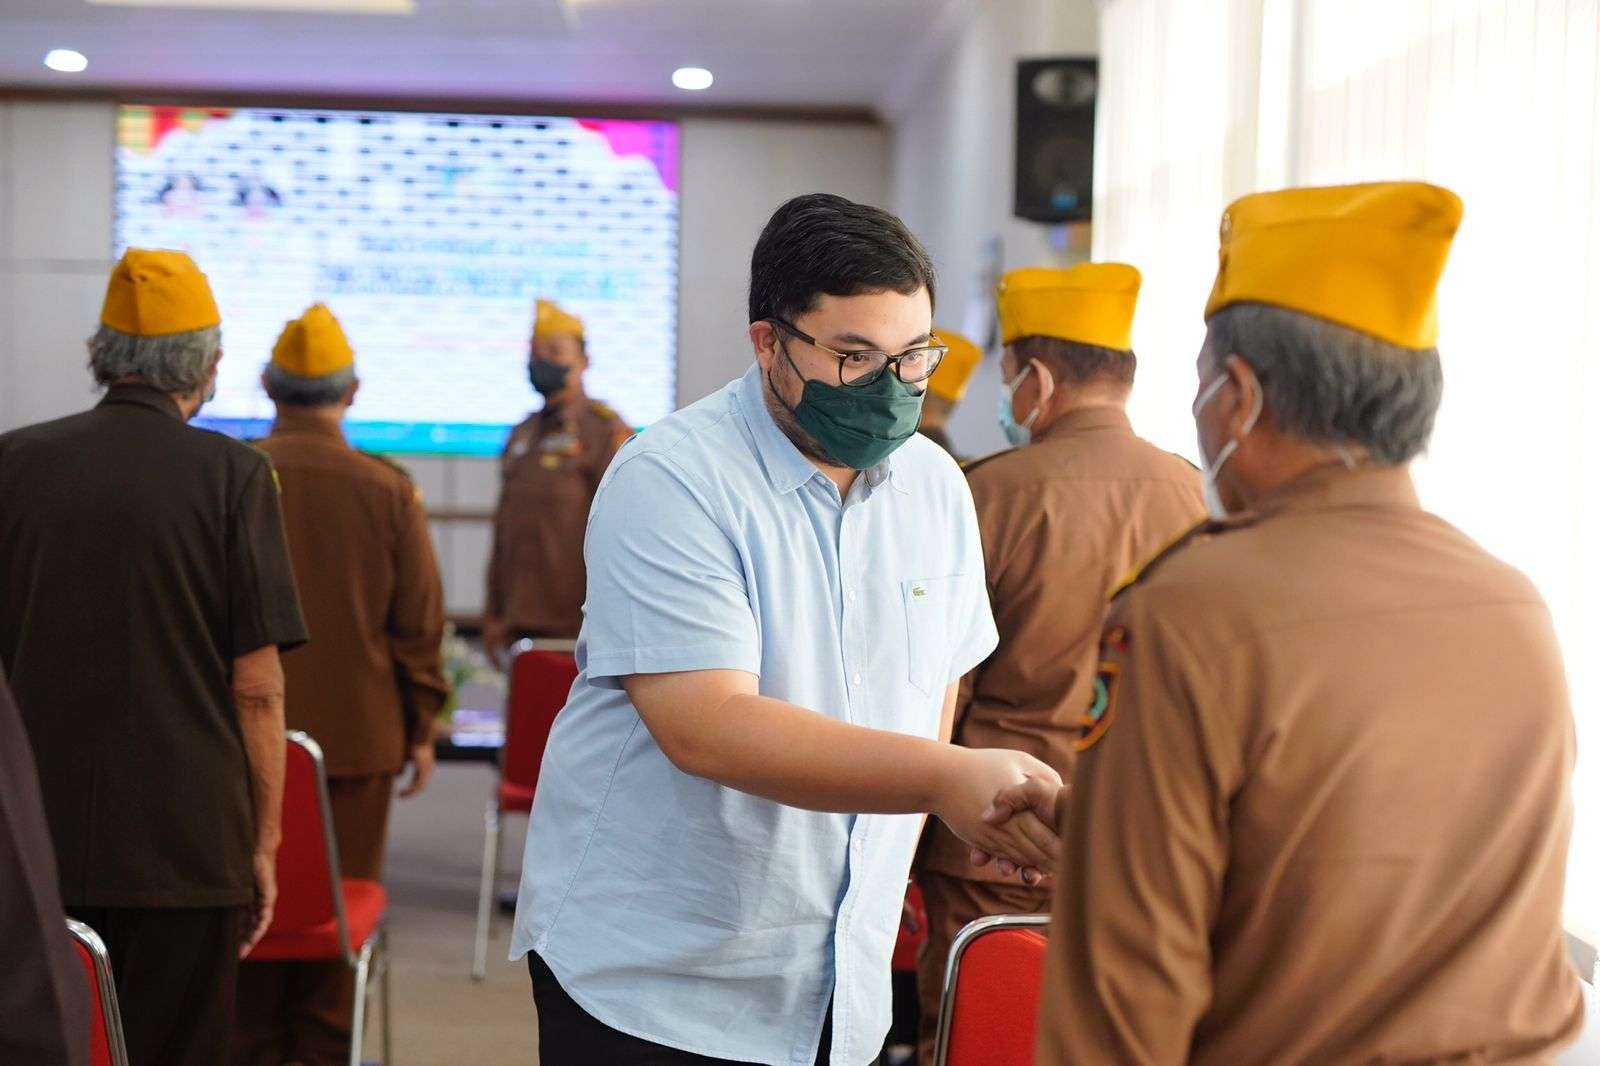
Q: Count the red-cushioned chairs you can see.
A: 5